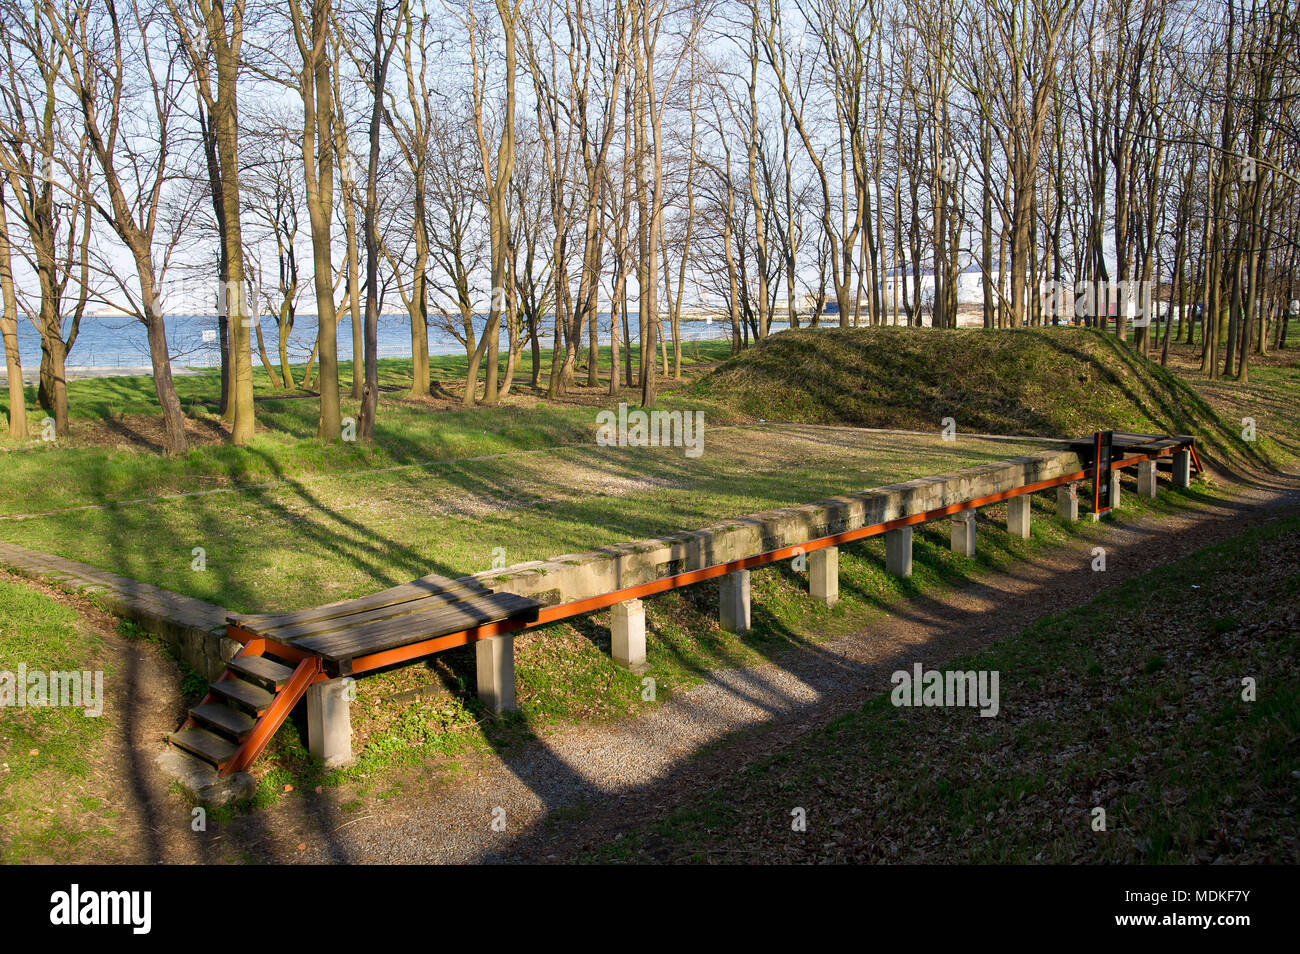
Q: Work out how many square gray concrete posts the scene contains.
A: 12